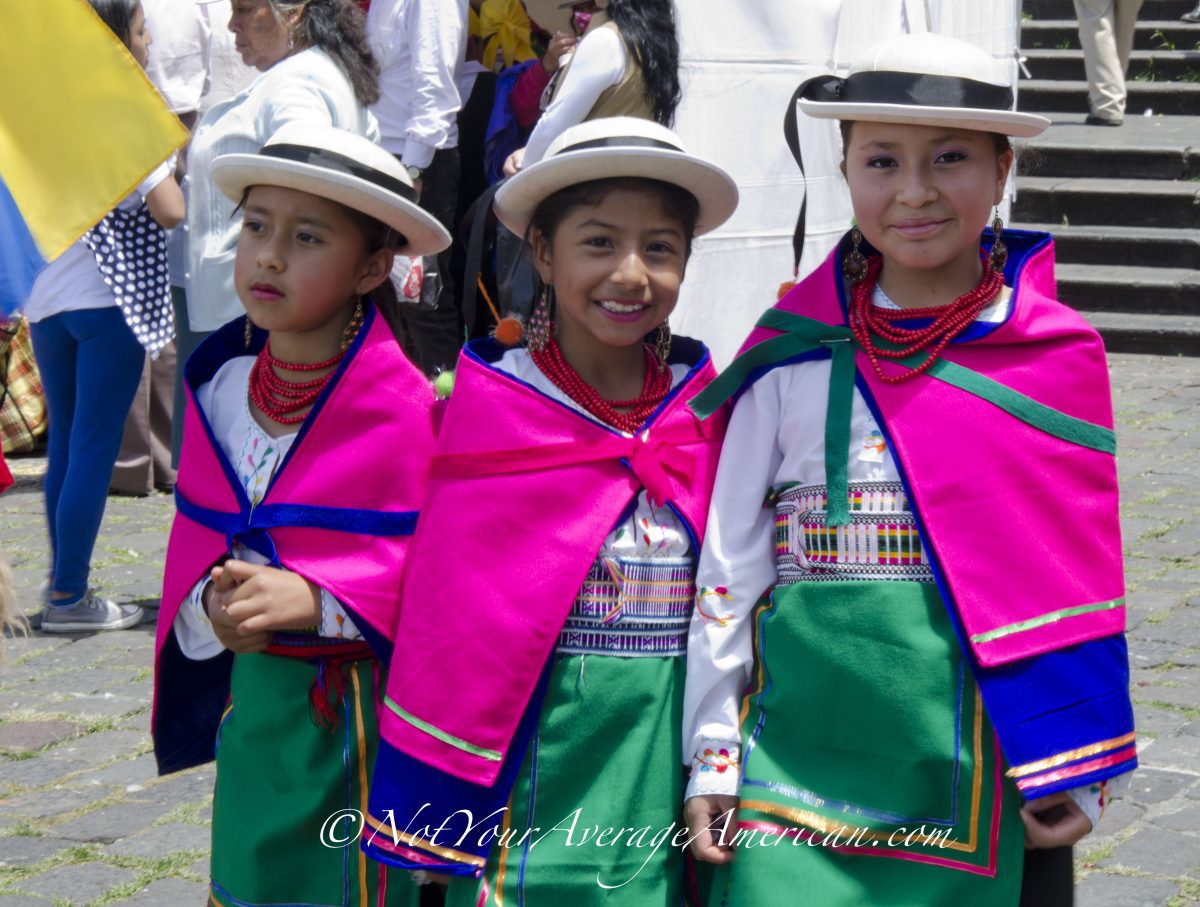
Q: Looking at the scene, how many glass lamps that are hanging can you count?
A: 0